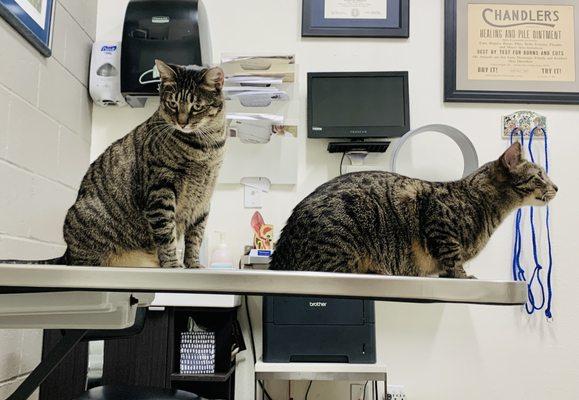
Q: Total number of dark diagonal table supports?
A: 1